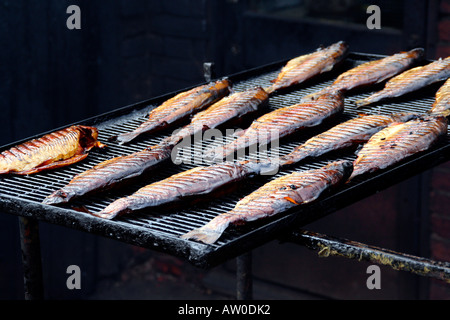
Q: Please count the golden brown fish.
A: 13